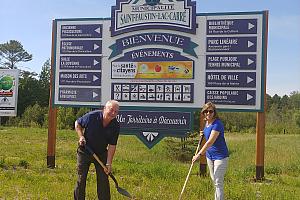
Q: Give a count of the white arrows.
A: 10